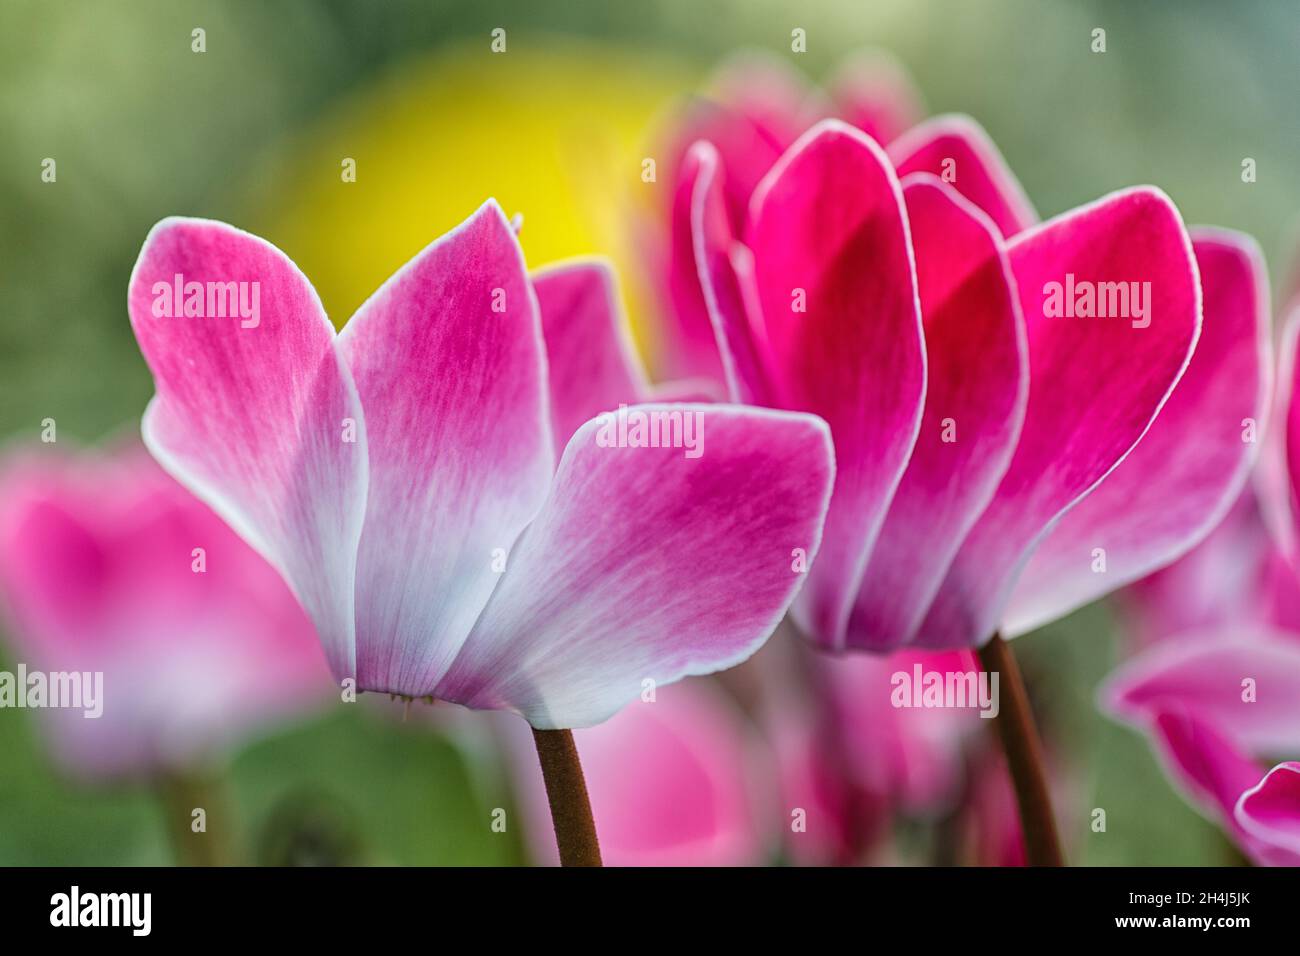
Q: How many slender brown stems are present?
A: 2